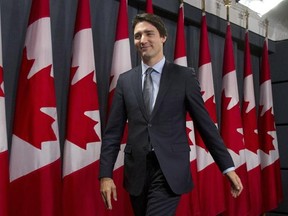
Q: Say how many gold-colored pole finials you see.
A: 3